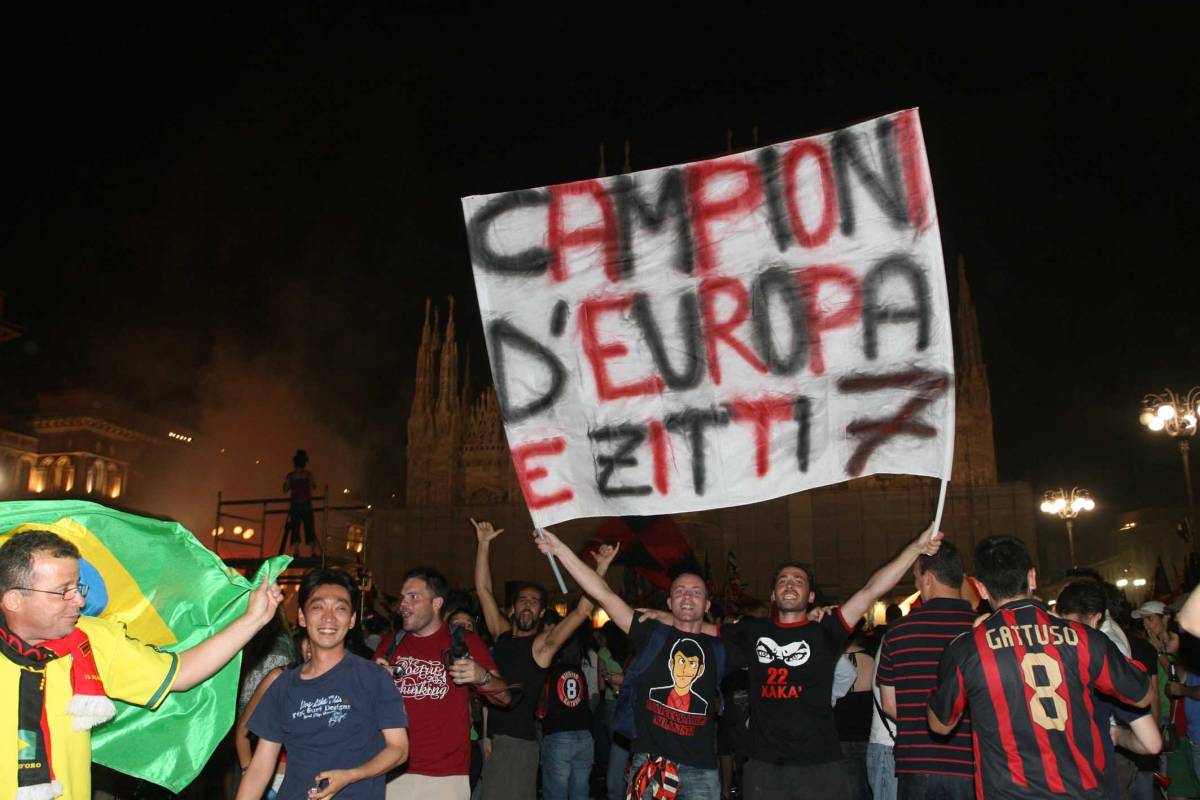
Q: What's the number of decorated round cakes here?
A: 0